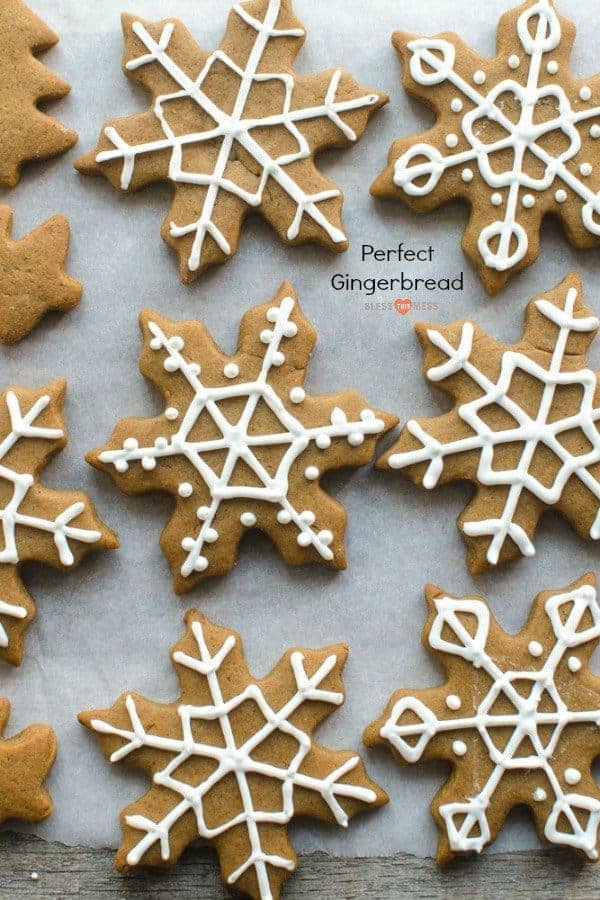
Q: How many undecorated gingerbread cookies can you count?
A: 3